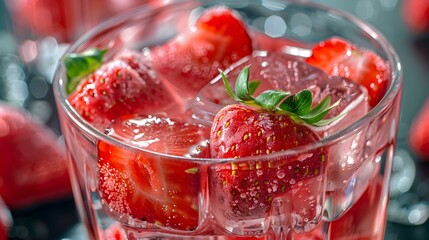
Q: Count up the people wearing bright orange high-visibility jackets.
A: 0